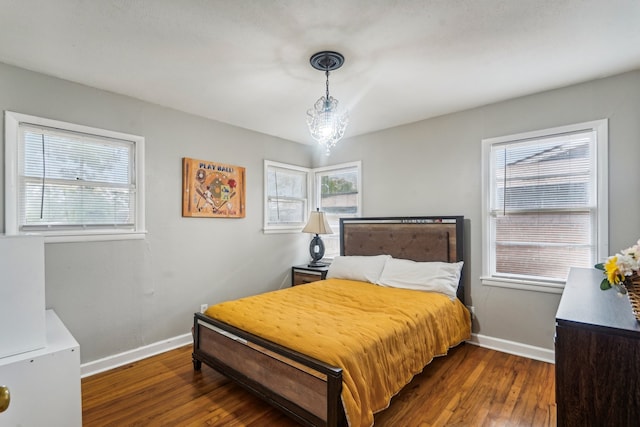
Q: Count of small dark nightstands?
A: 1